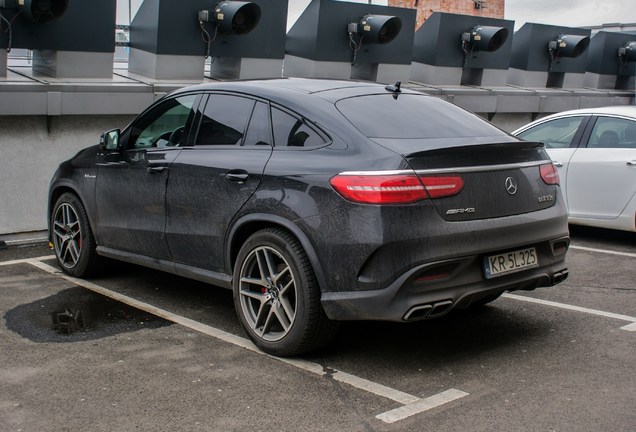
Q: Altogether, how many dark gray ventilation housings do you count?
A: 6